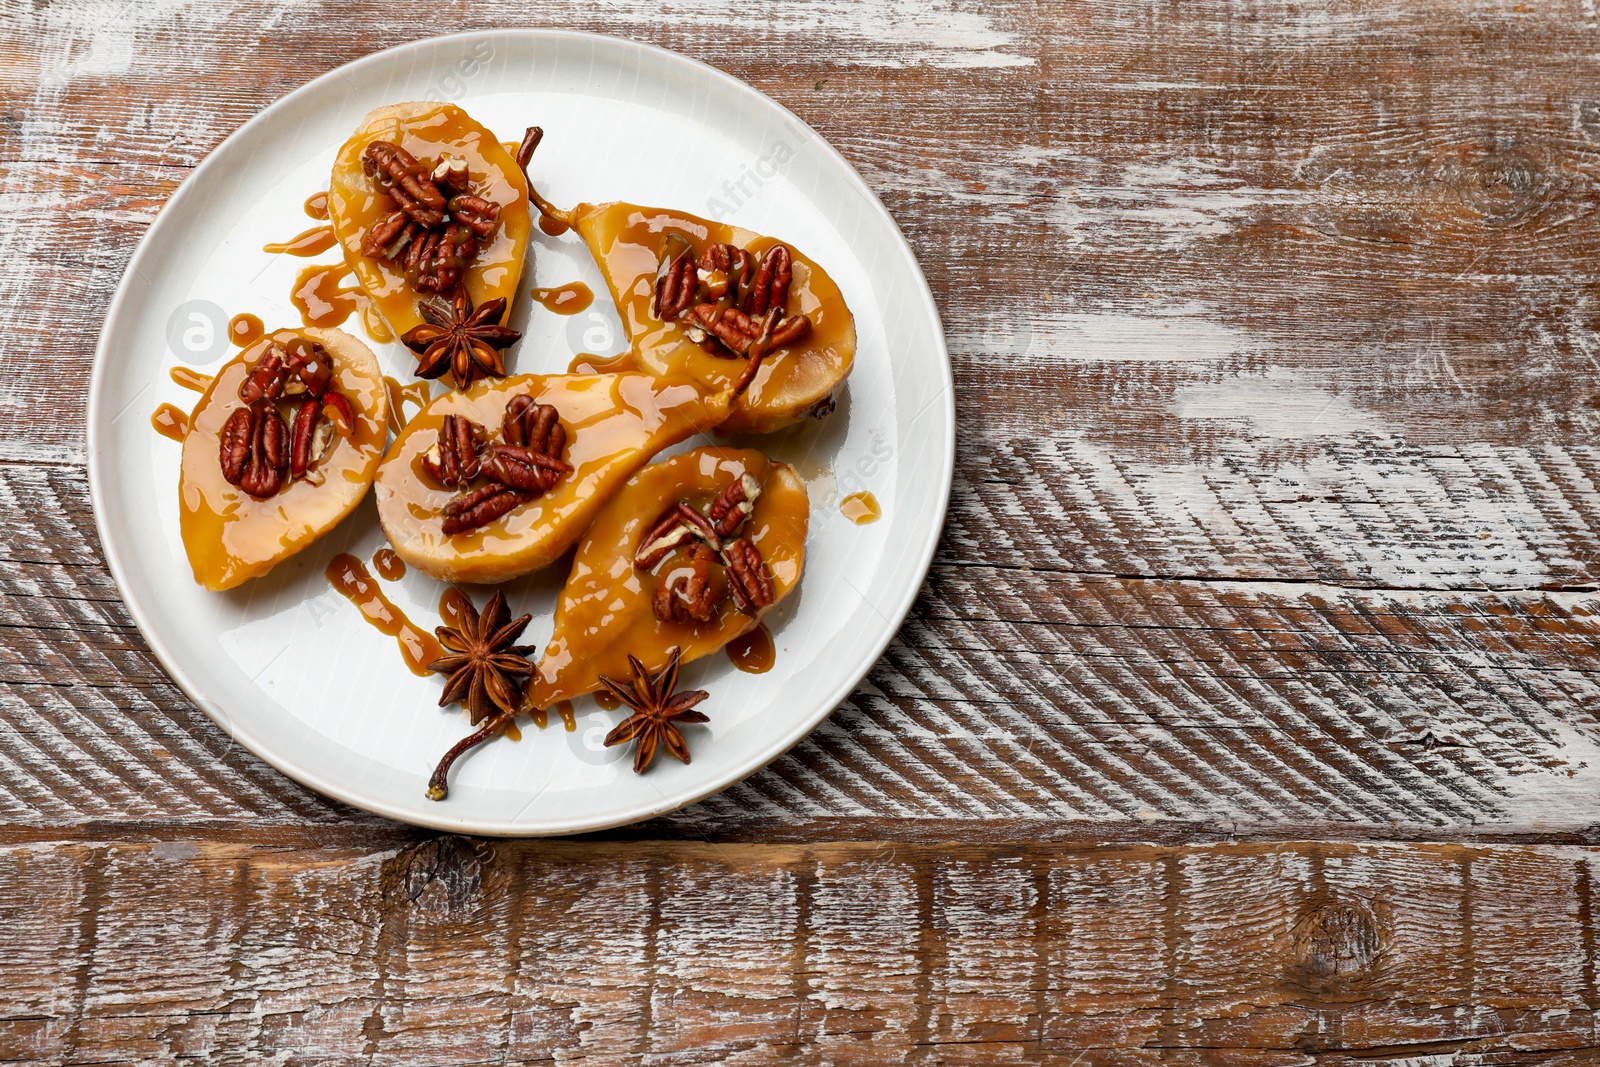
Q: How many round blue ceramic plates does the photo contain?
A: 0